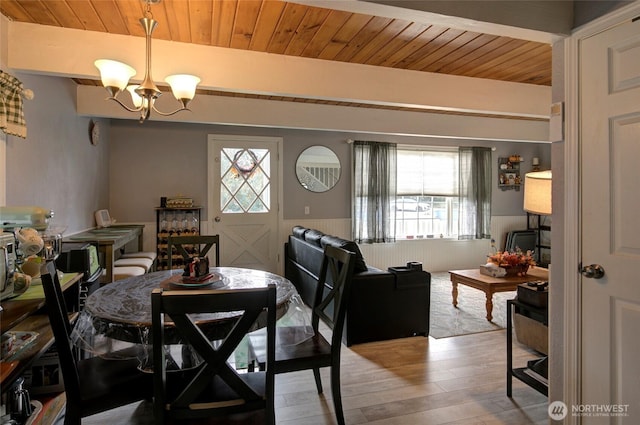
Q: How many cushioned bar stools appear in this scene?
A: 3